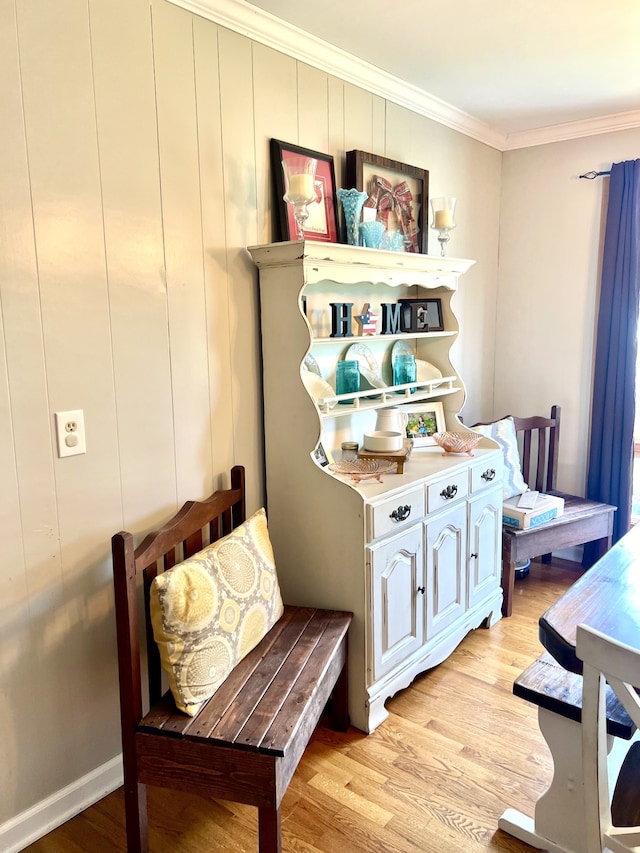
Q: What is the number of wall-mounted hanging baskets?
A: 0